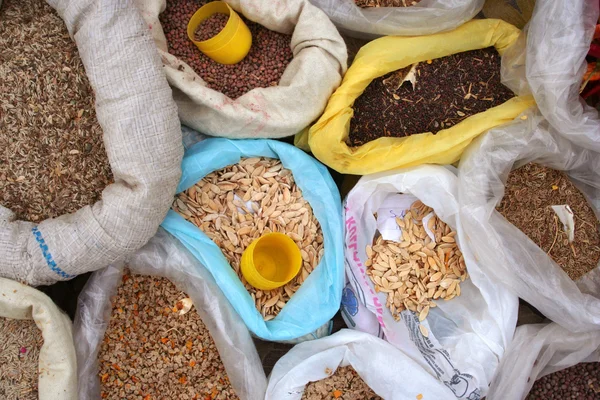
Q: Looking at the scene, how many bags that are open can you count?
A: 12